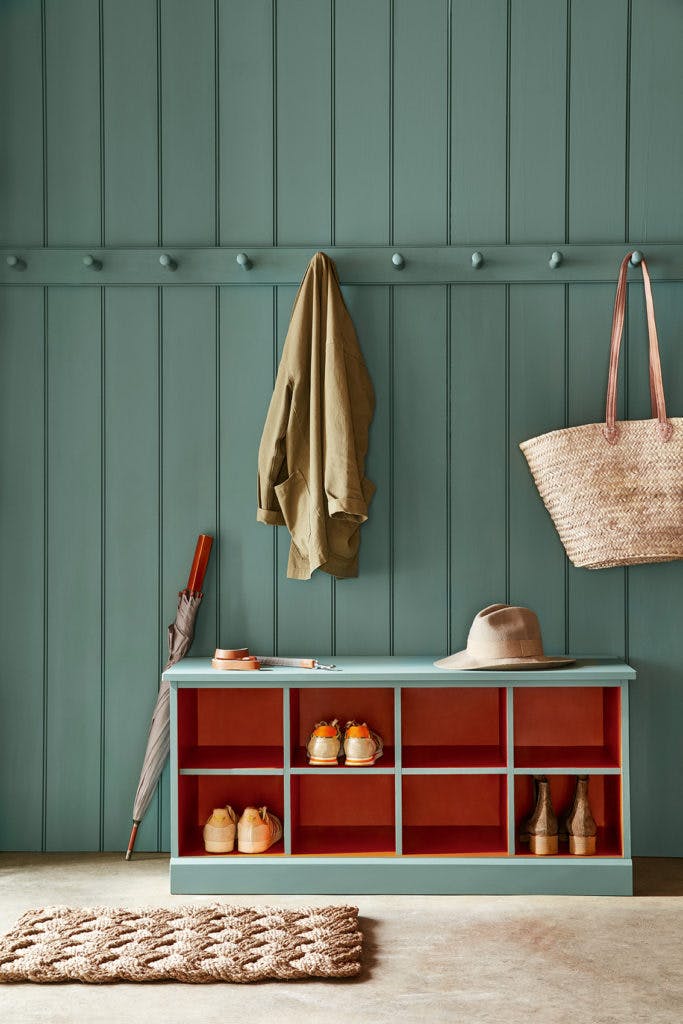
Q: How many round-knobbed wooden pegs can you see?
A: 8